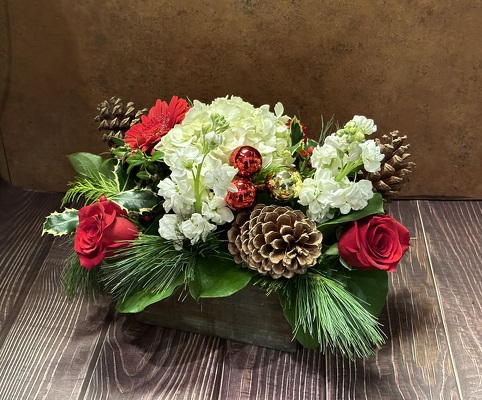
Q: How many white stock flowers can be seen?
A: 2